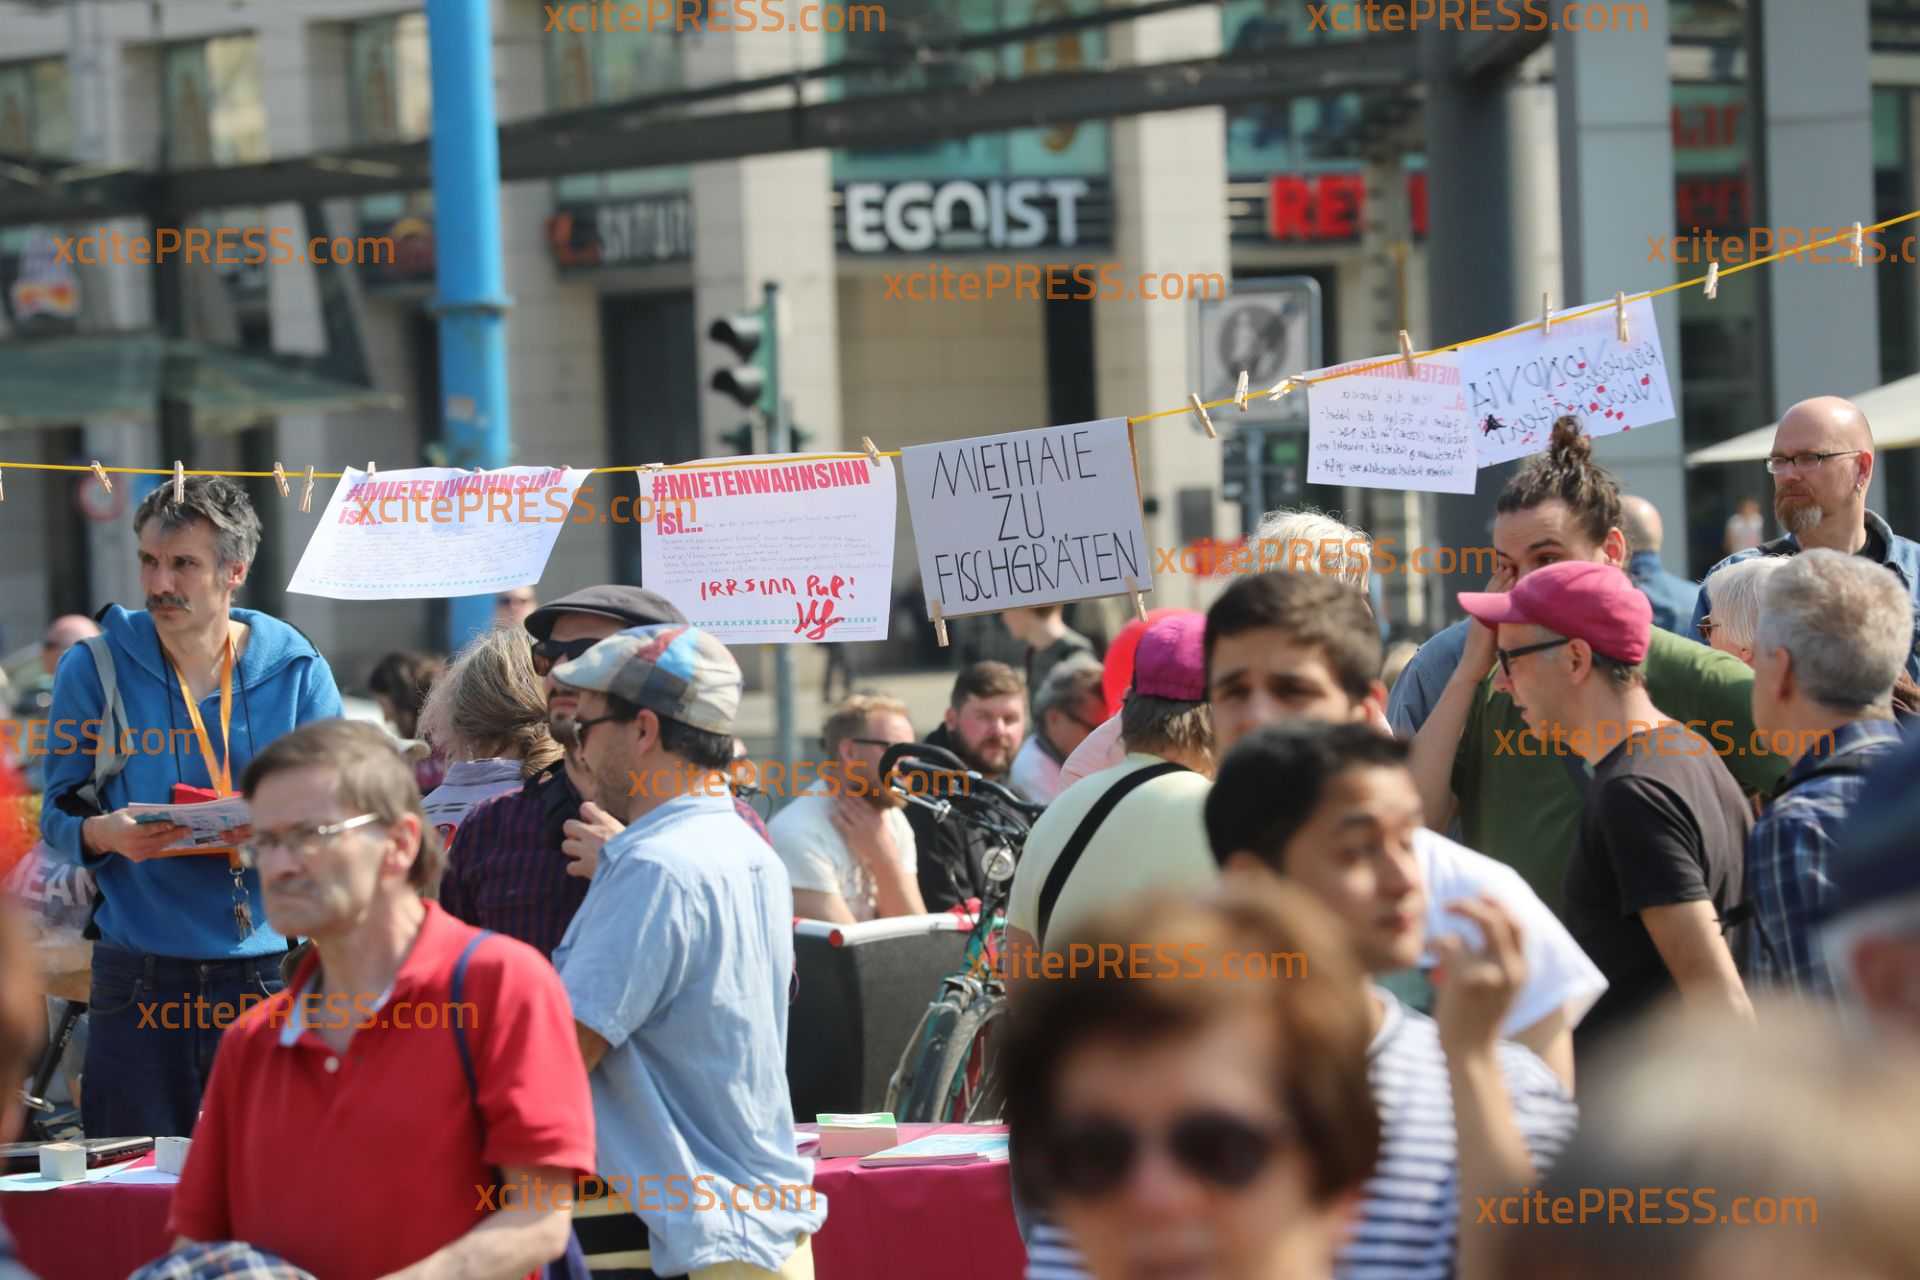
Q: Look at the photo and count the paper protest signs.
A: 5